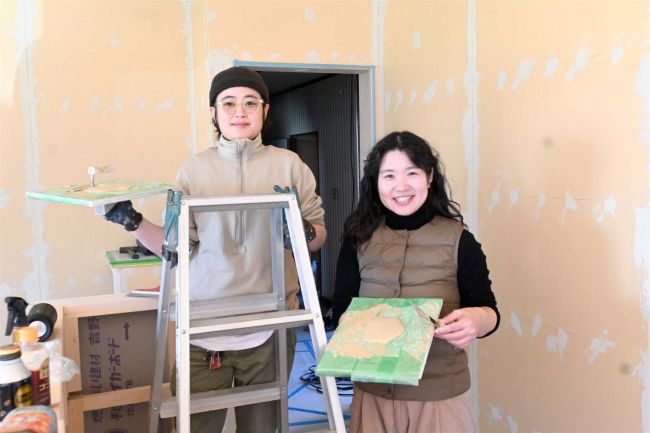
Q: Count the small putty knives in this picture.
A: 2